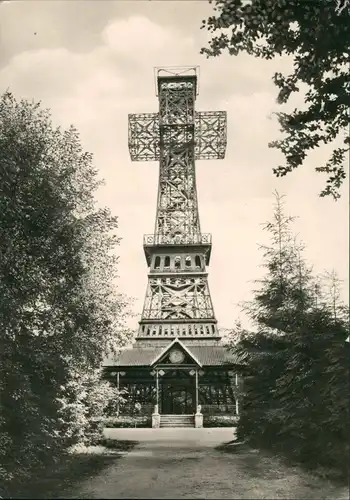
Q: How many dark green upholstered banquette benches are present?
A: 0